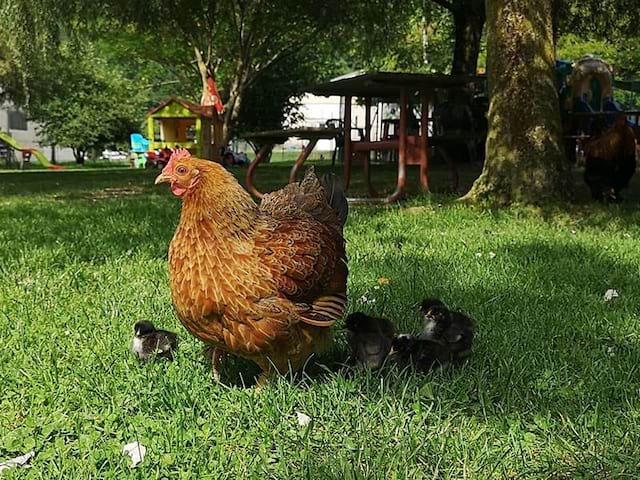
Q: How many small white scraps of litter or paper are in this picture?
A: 4